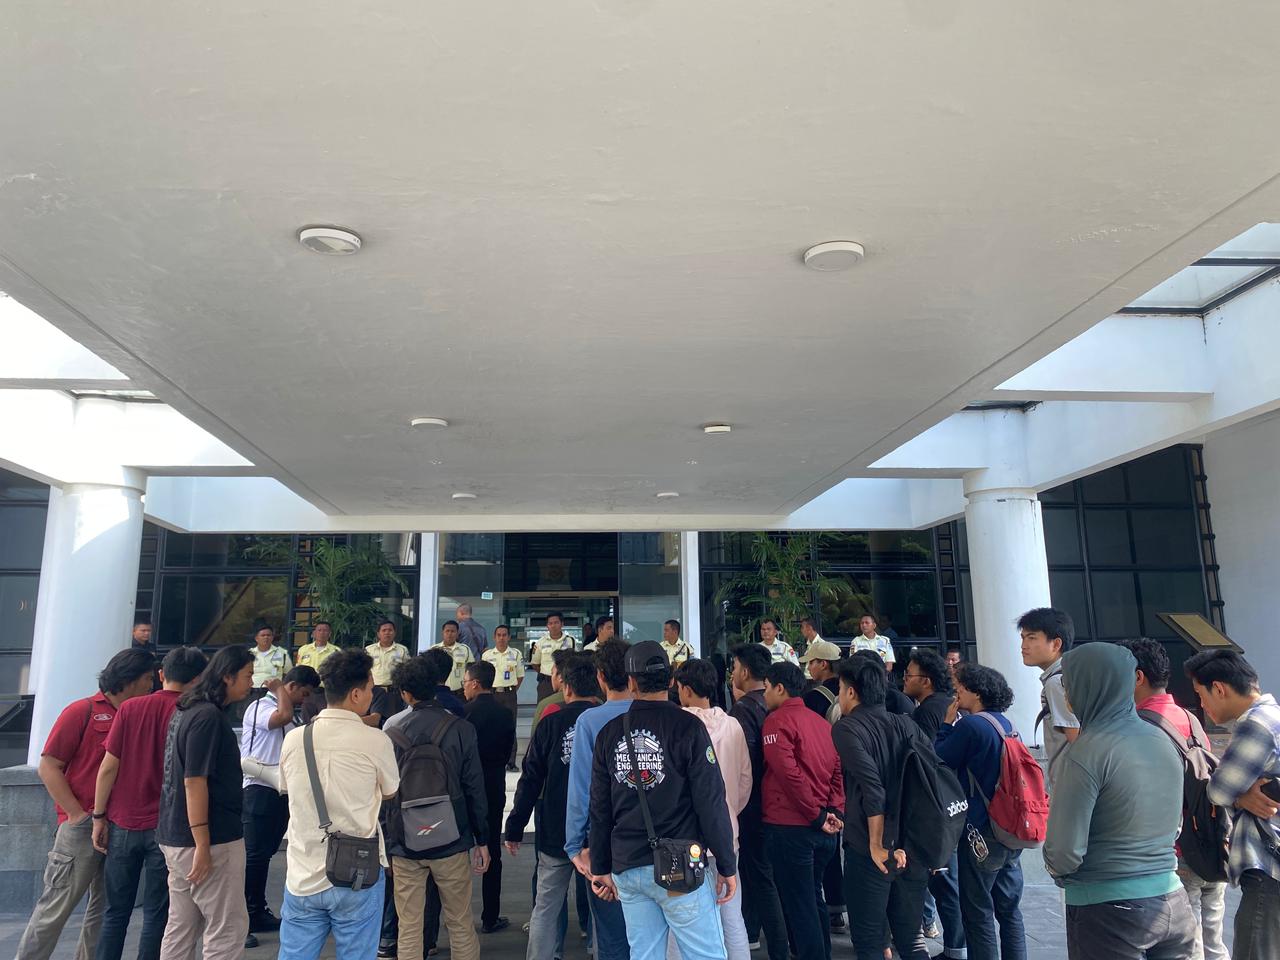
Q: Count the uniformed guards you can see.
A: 11